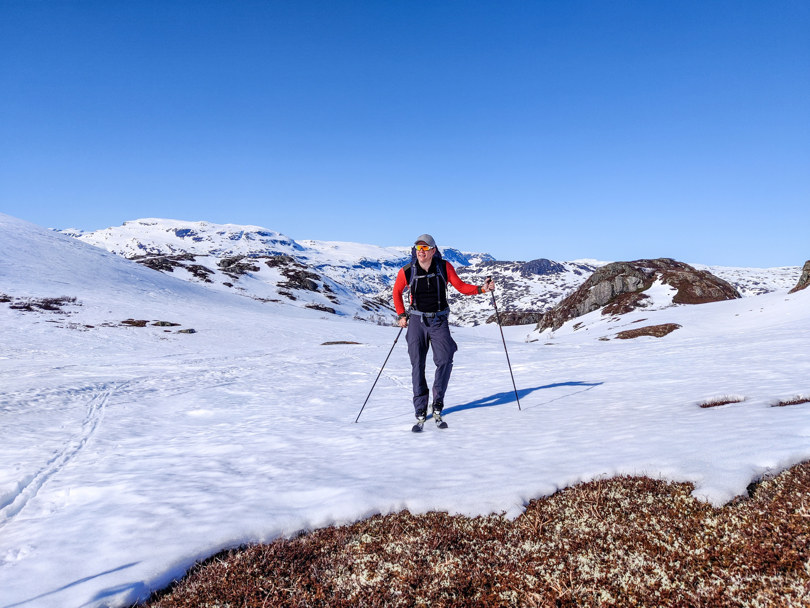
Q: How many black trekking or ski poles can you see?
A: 2